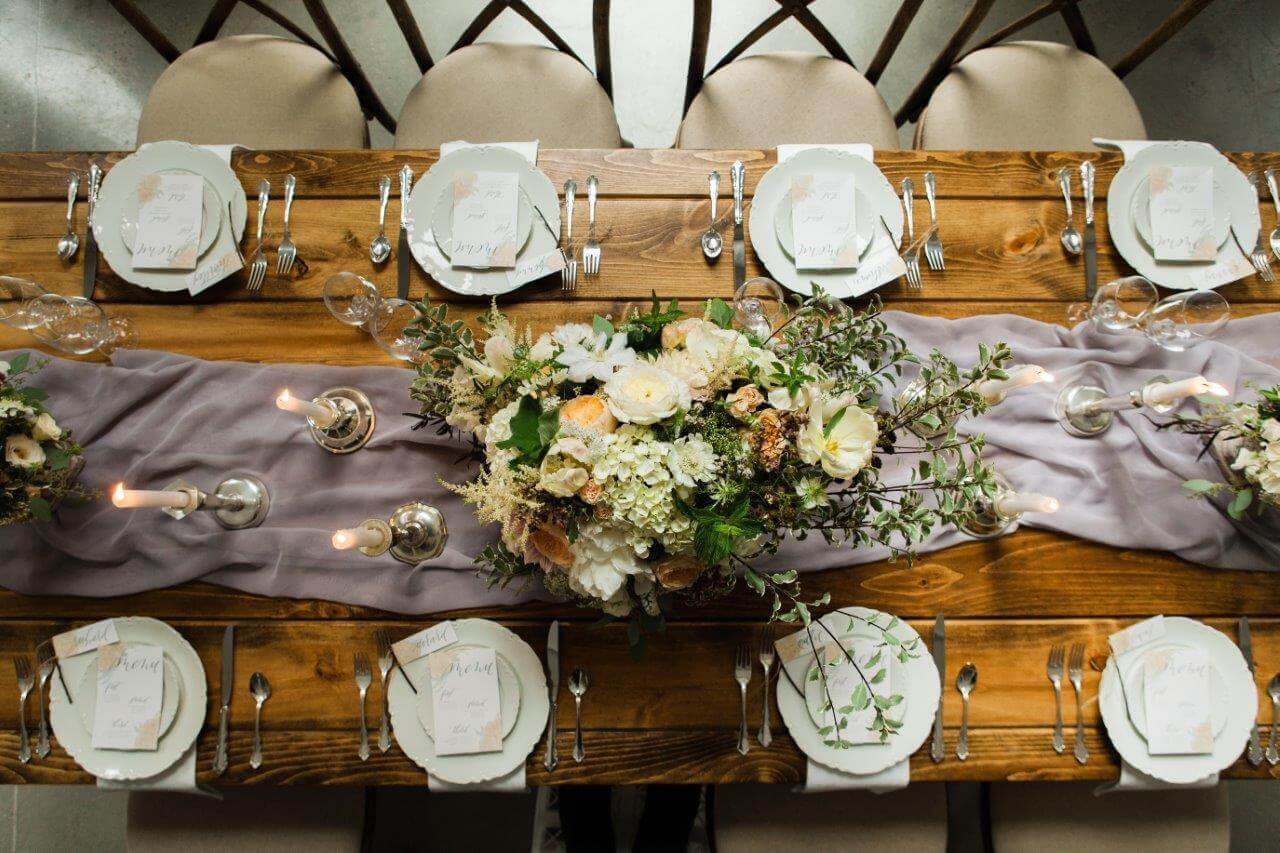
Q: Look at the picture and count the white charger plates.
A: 8